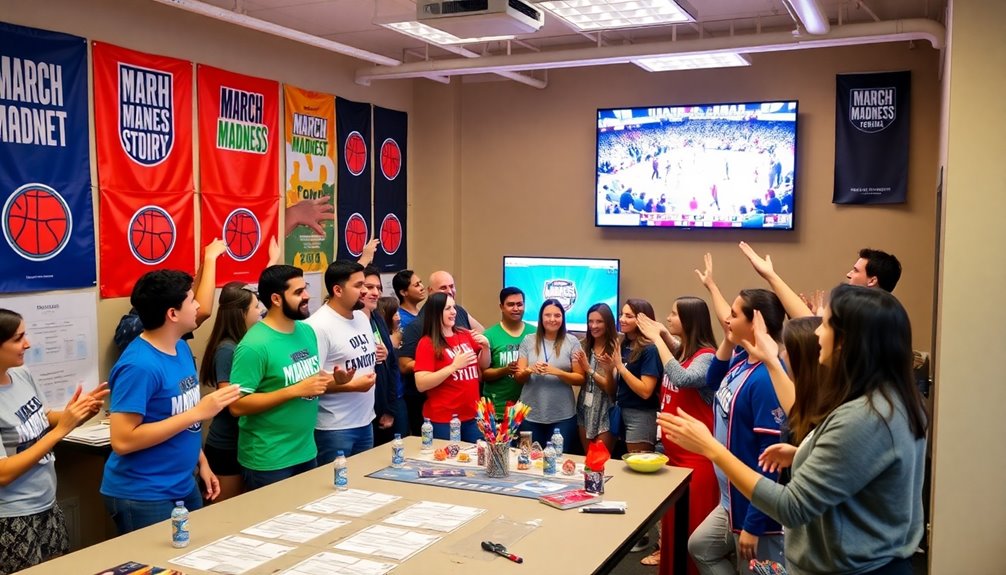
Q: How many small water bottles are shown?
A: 7